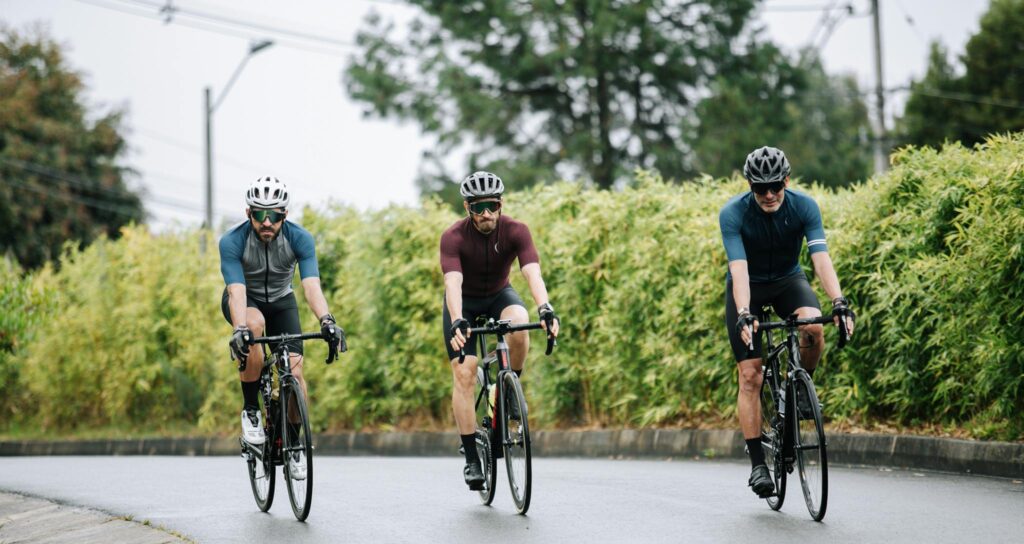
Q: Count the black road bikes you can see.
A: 3